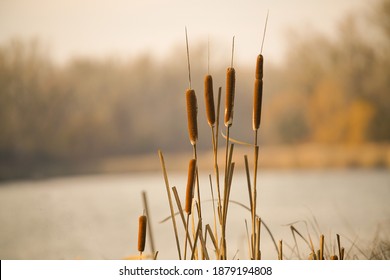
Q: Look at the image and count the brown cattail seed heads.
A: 6